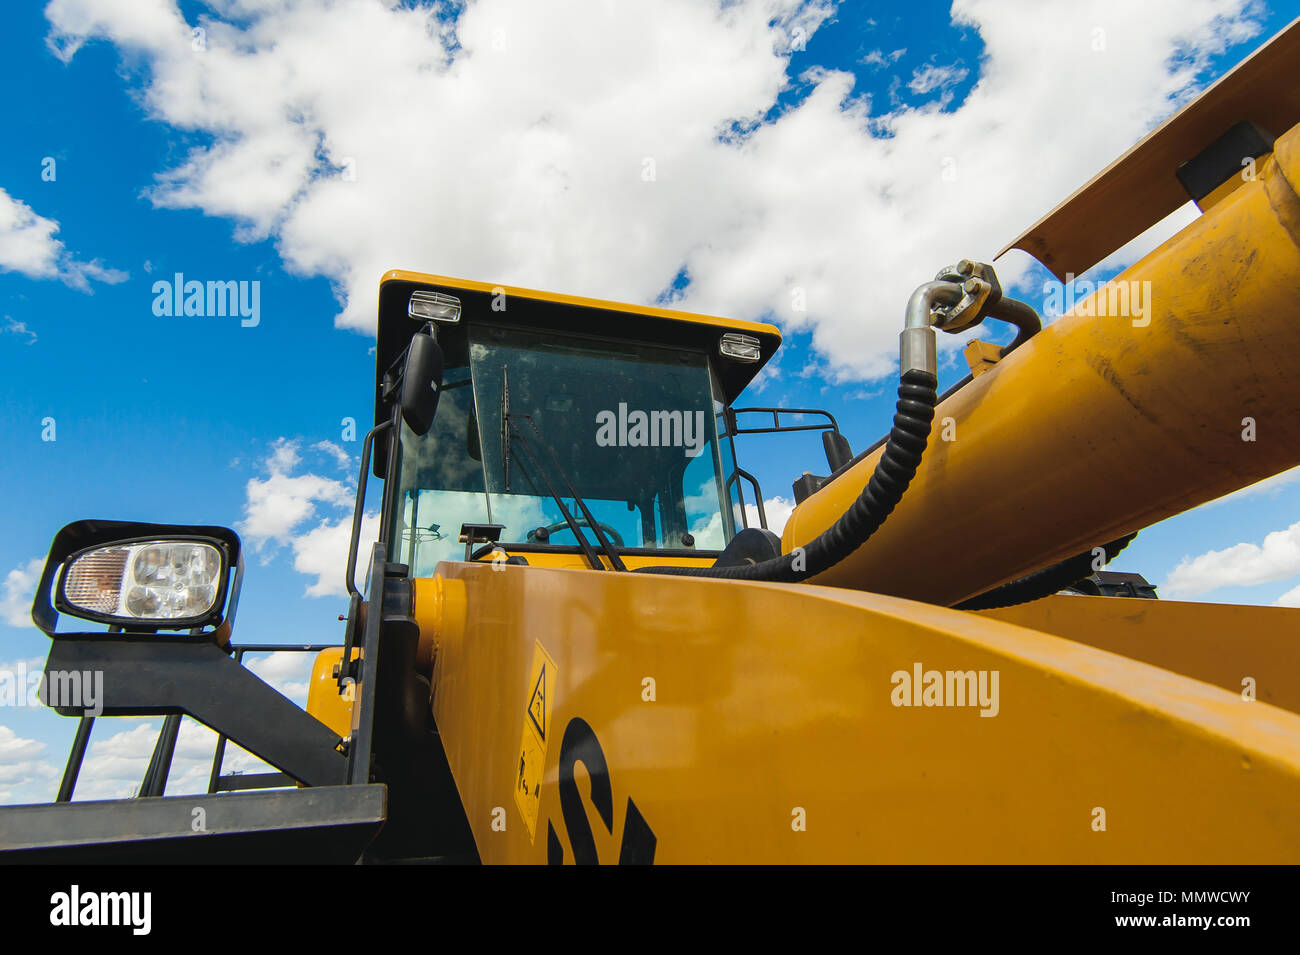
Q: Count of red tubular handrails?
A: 0